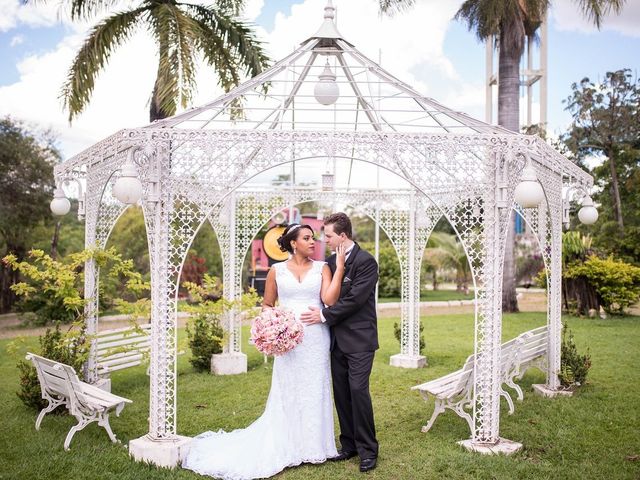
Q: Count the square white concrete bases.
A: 6